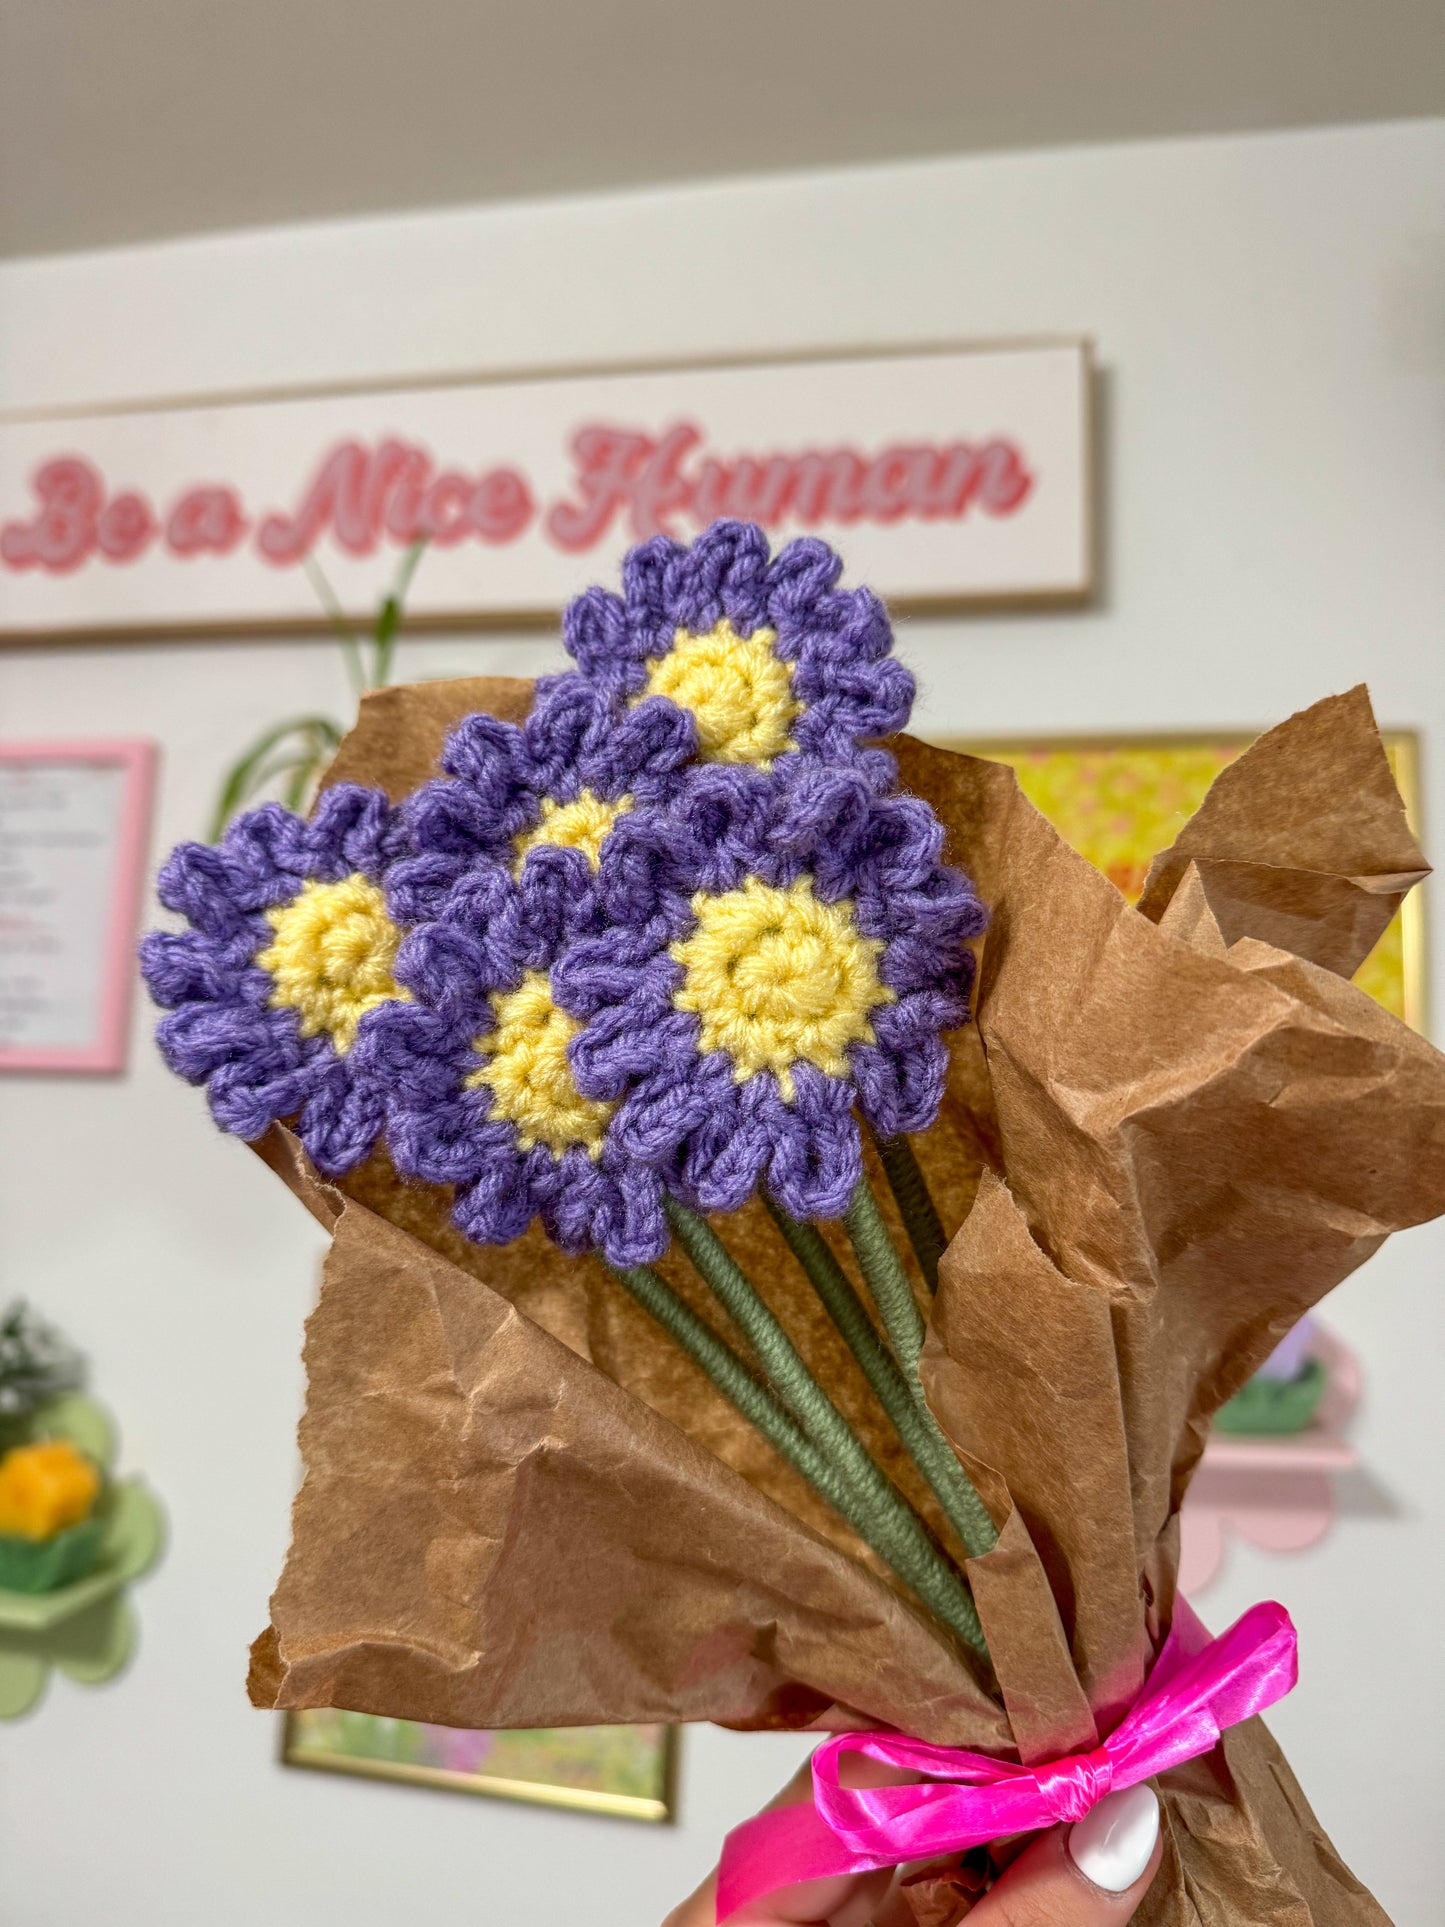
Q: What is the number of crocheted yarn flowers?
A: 5